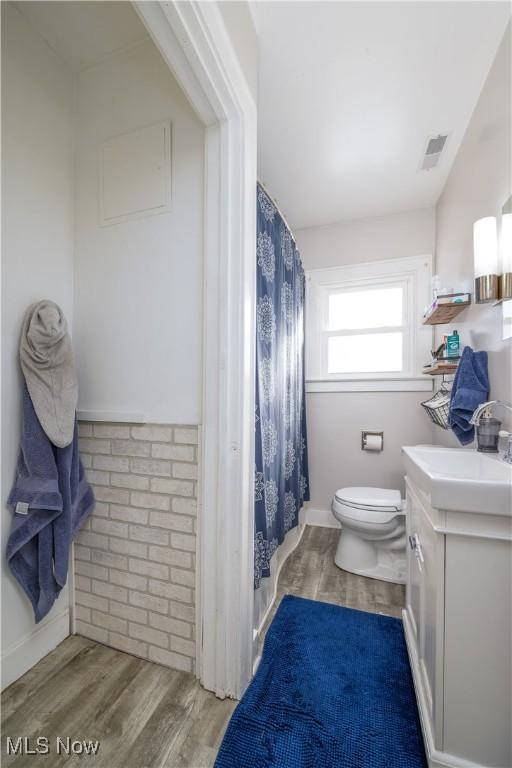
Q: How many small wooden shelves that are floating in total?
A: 2